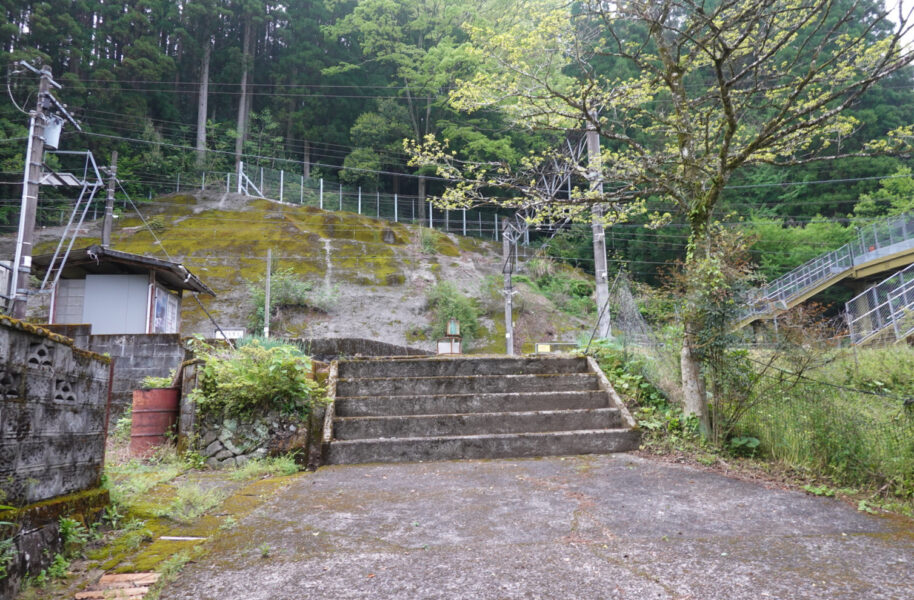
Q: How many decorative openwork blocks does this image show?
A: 3